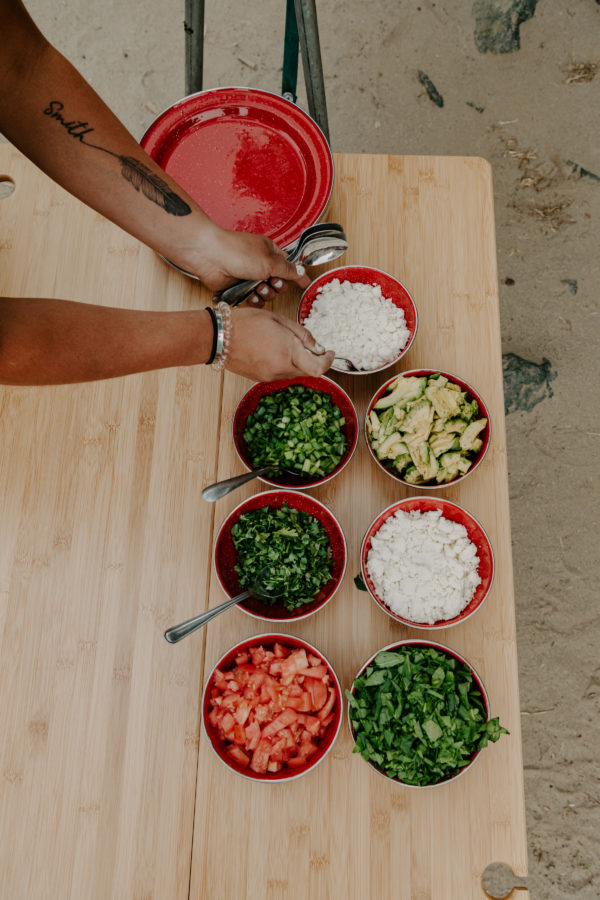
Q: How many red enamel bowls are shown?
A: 7